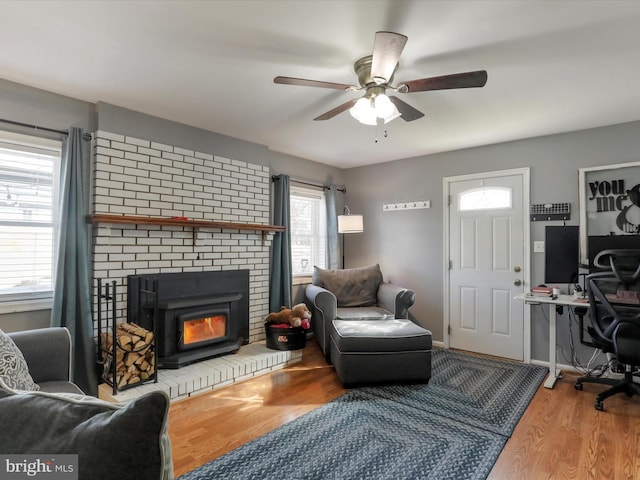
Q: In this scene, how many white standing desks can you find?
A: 1